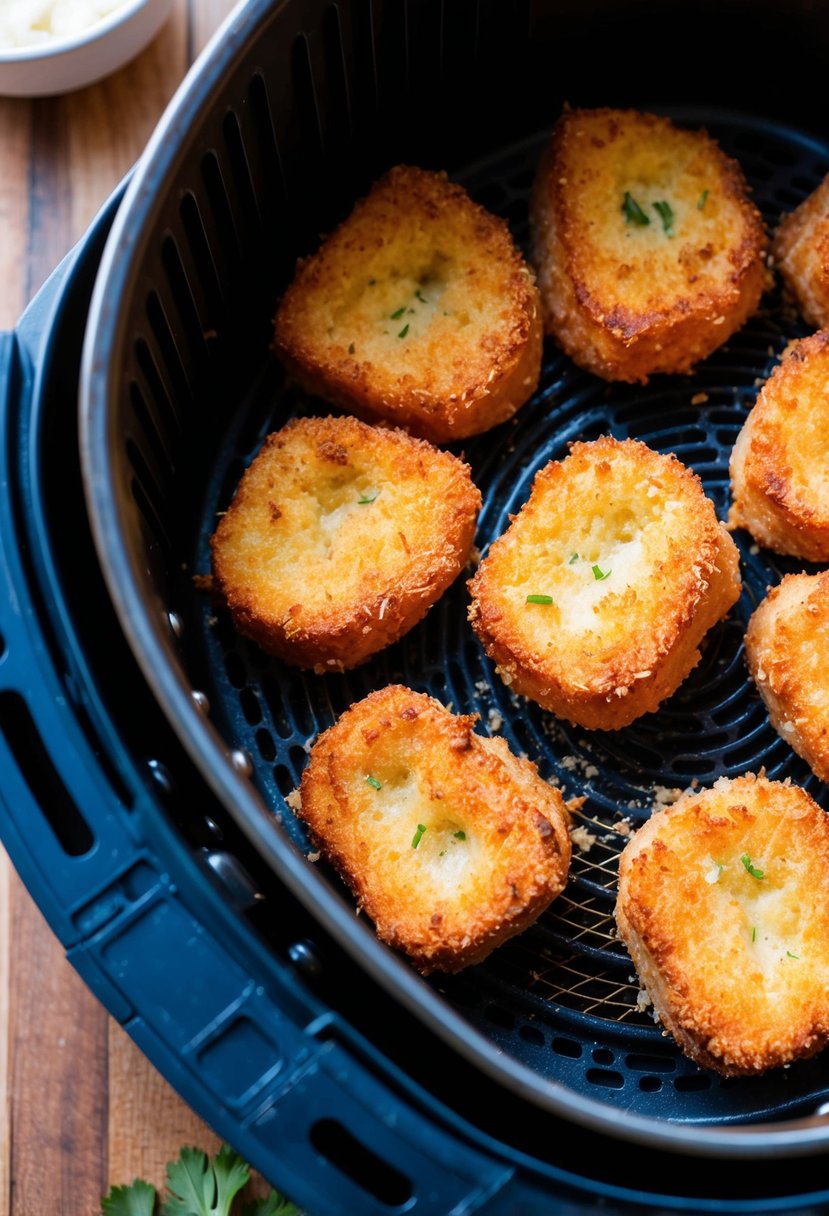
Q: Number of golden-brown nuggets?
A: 9